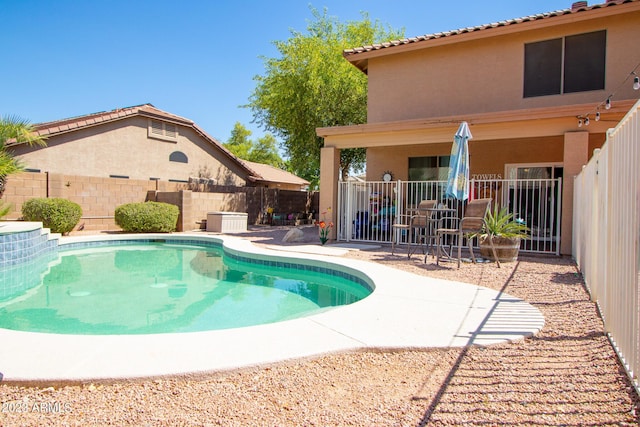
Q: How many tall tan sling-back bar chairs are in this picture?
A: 2